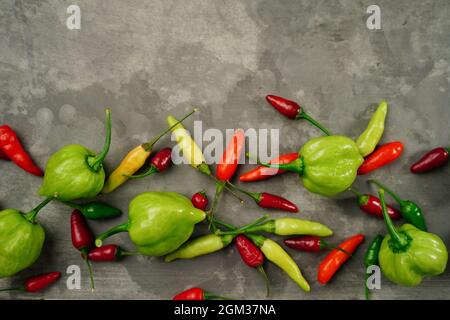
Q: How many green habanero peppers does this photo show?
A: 5